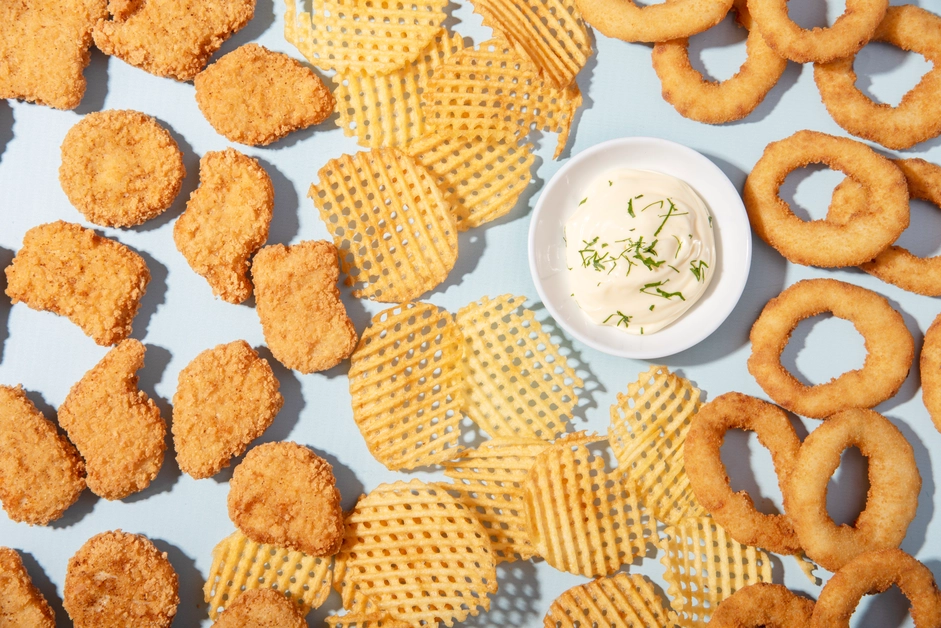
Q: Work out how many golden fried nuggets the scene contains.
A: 14